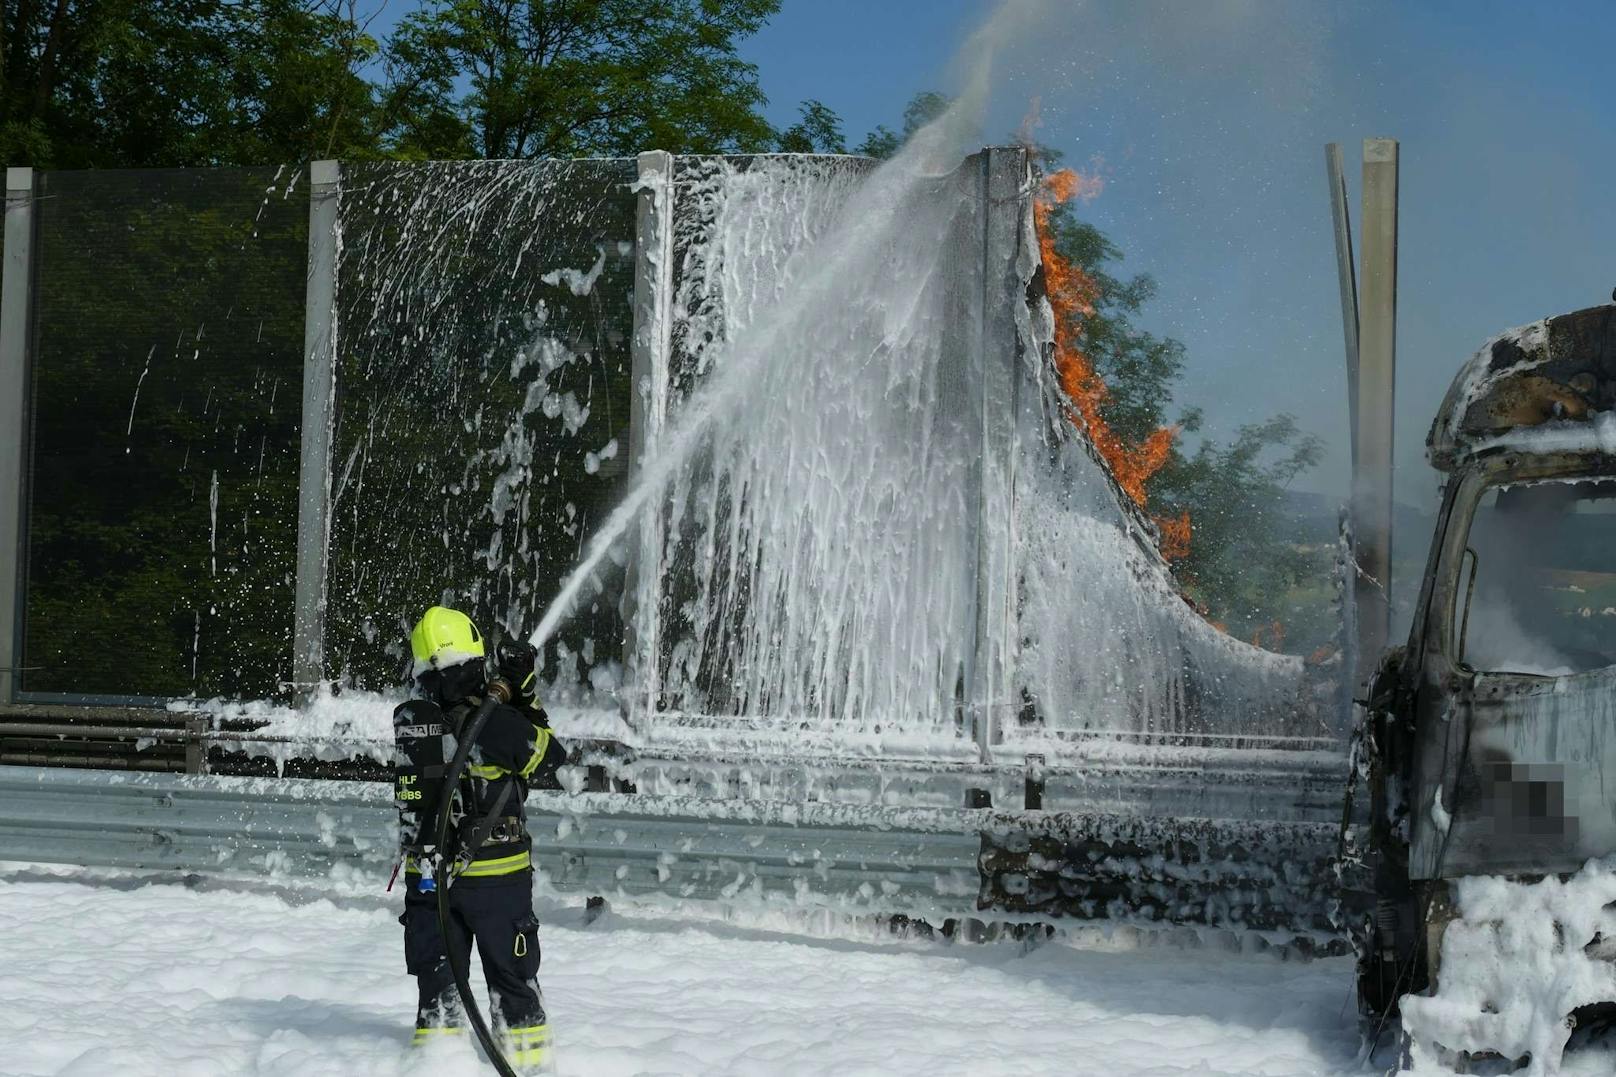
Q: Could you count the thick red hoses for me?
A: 0